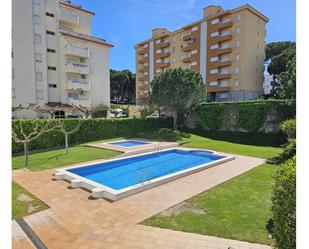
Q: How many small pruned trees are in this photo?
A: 2